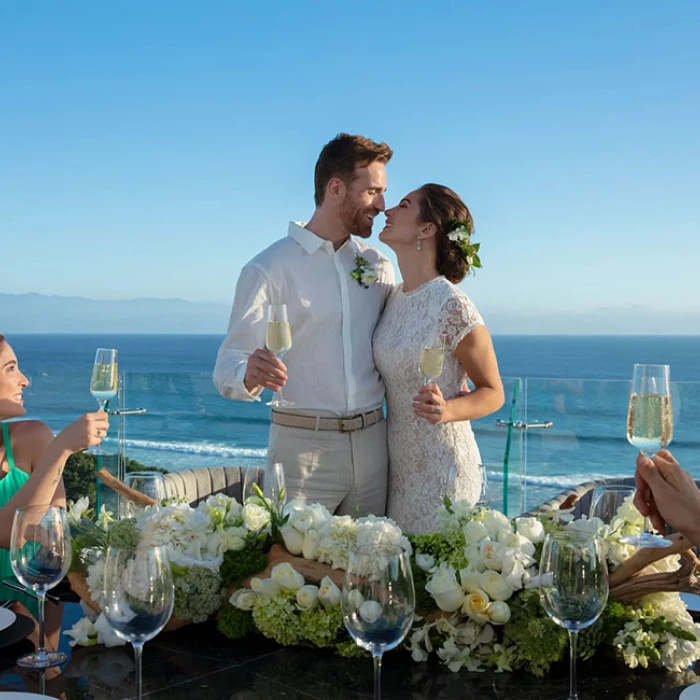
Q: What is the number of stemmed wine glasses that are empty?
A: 4